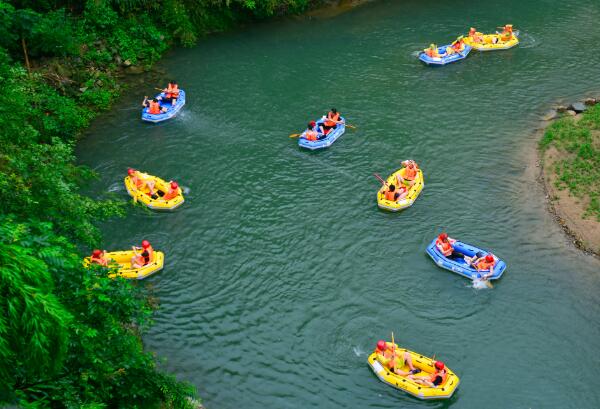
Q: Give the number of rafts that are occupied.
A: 9